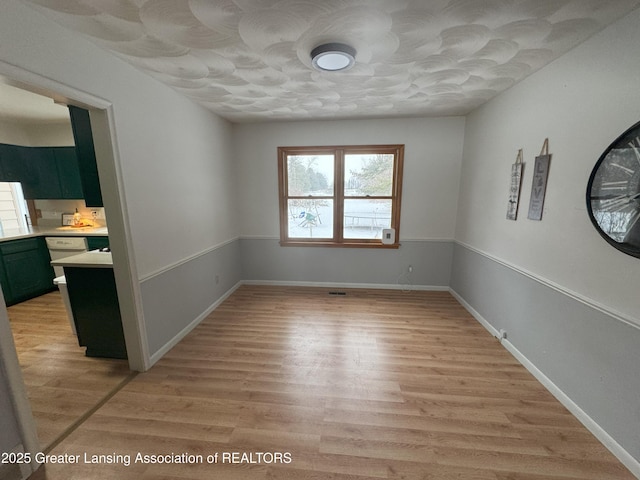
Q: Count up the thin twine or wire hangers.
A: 2